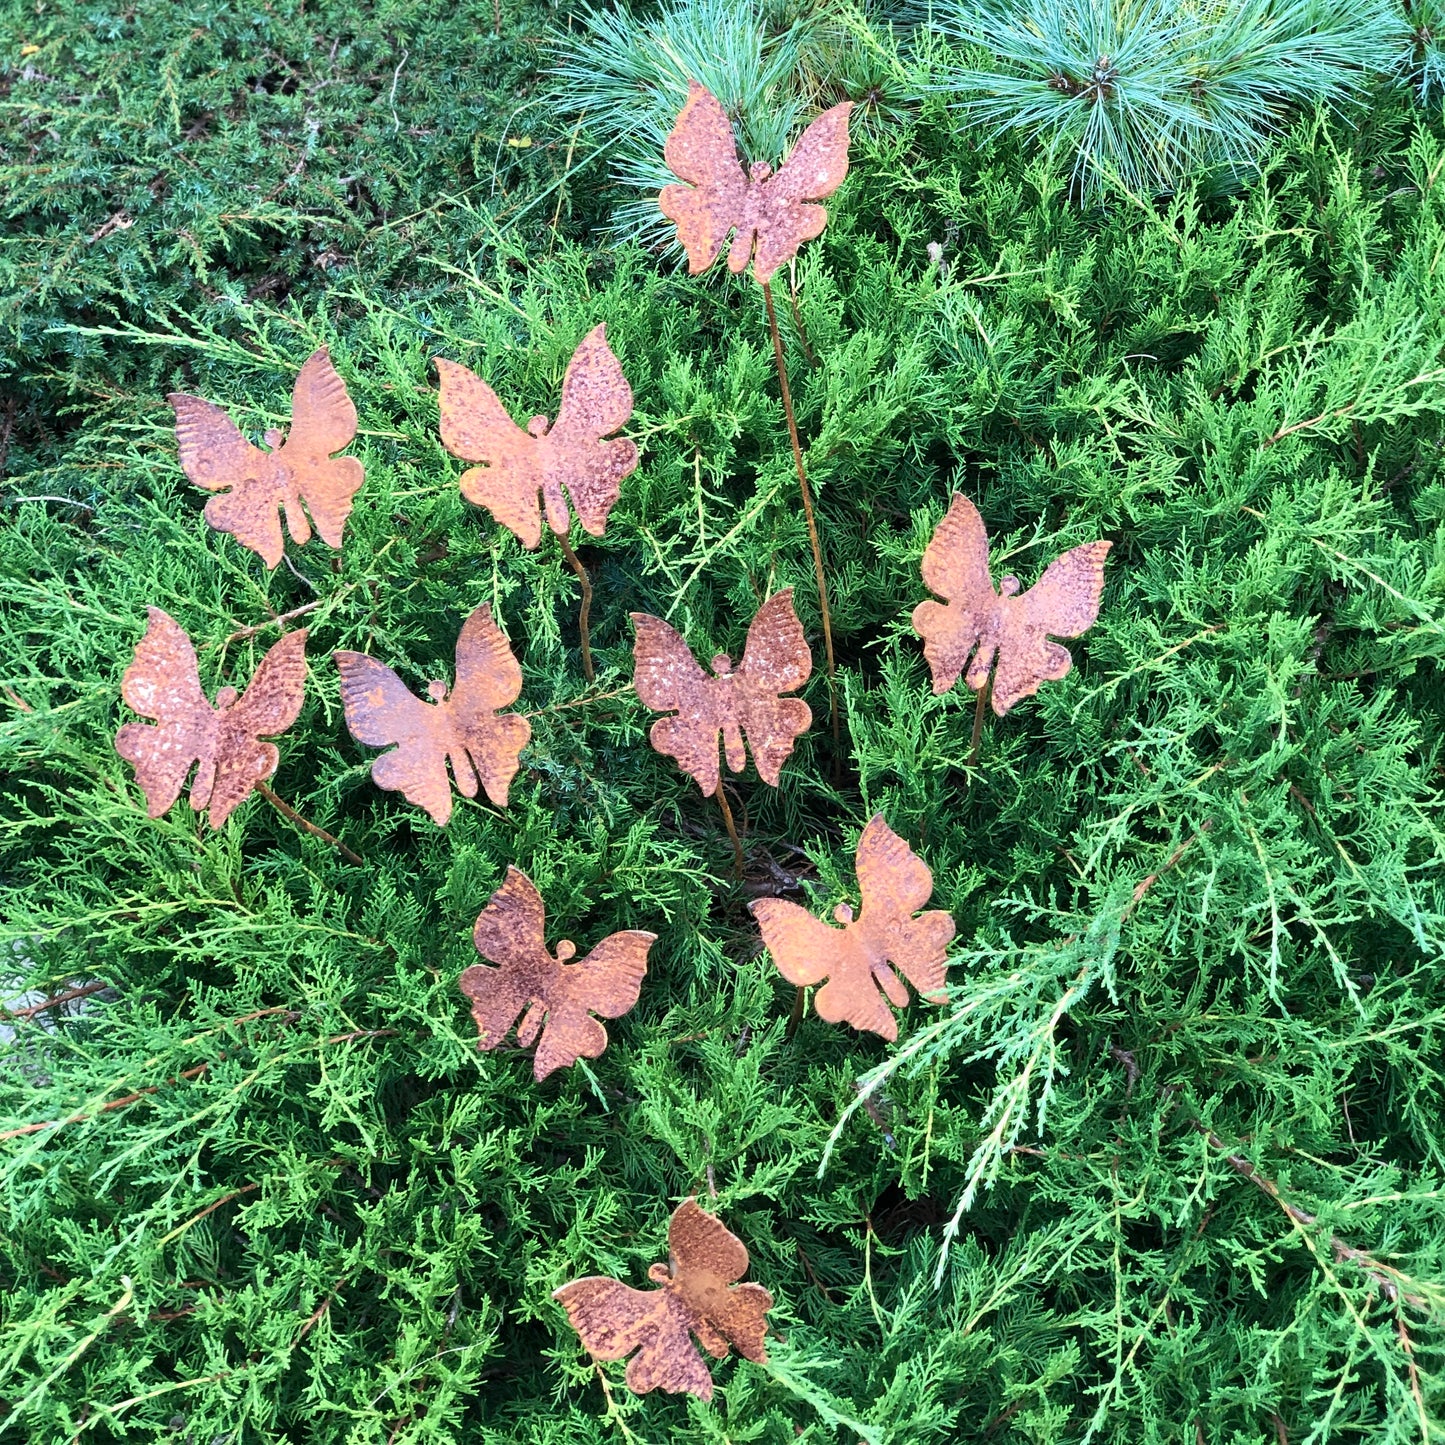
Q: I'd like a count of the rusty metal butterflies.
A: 10